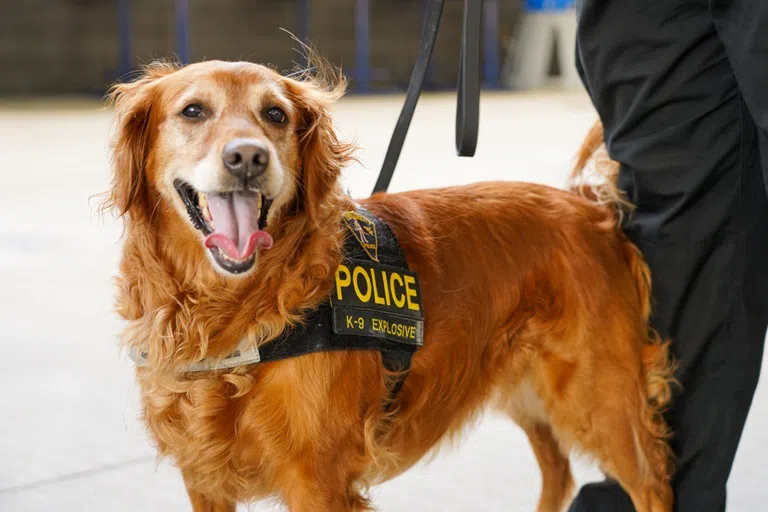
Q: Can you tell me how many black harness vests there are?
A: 1